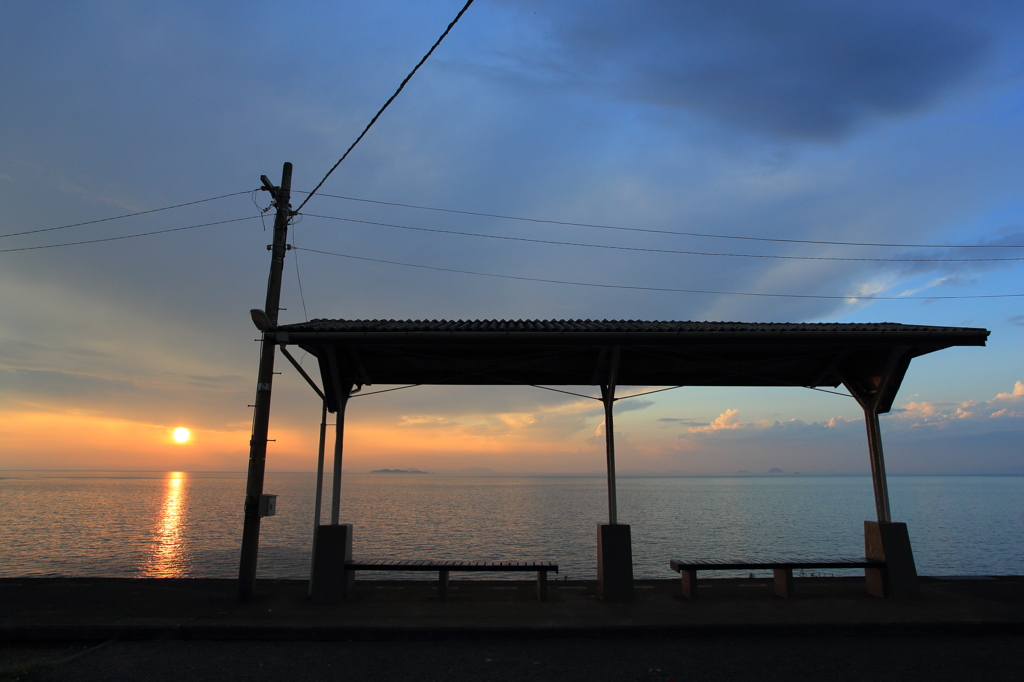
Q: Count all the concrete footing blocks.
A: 3